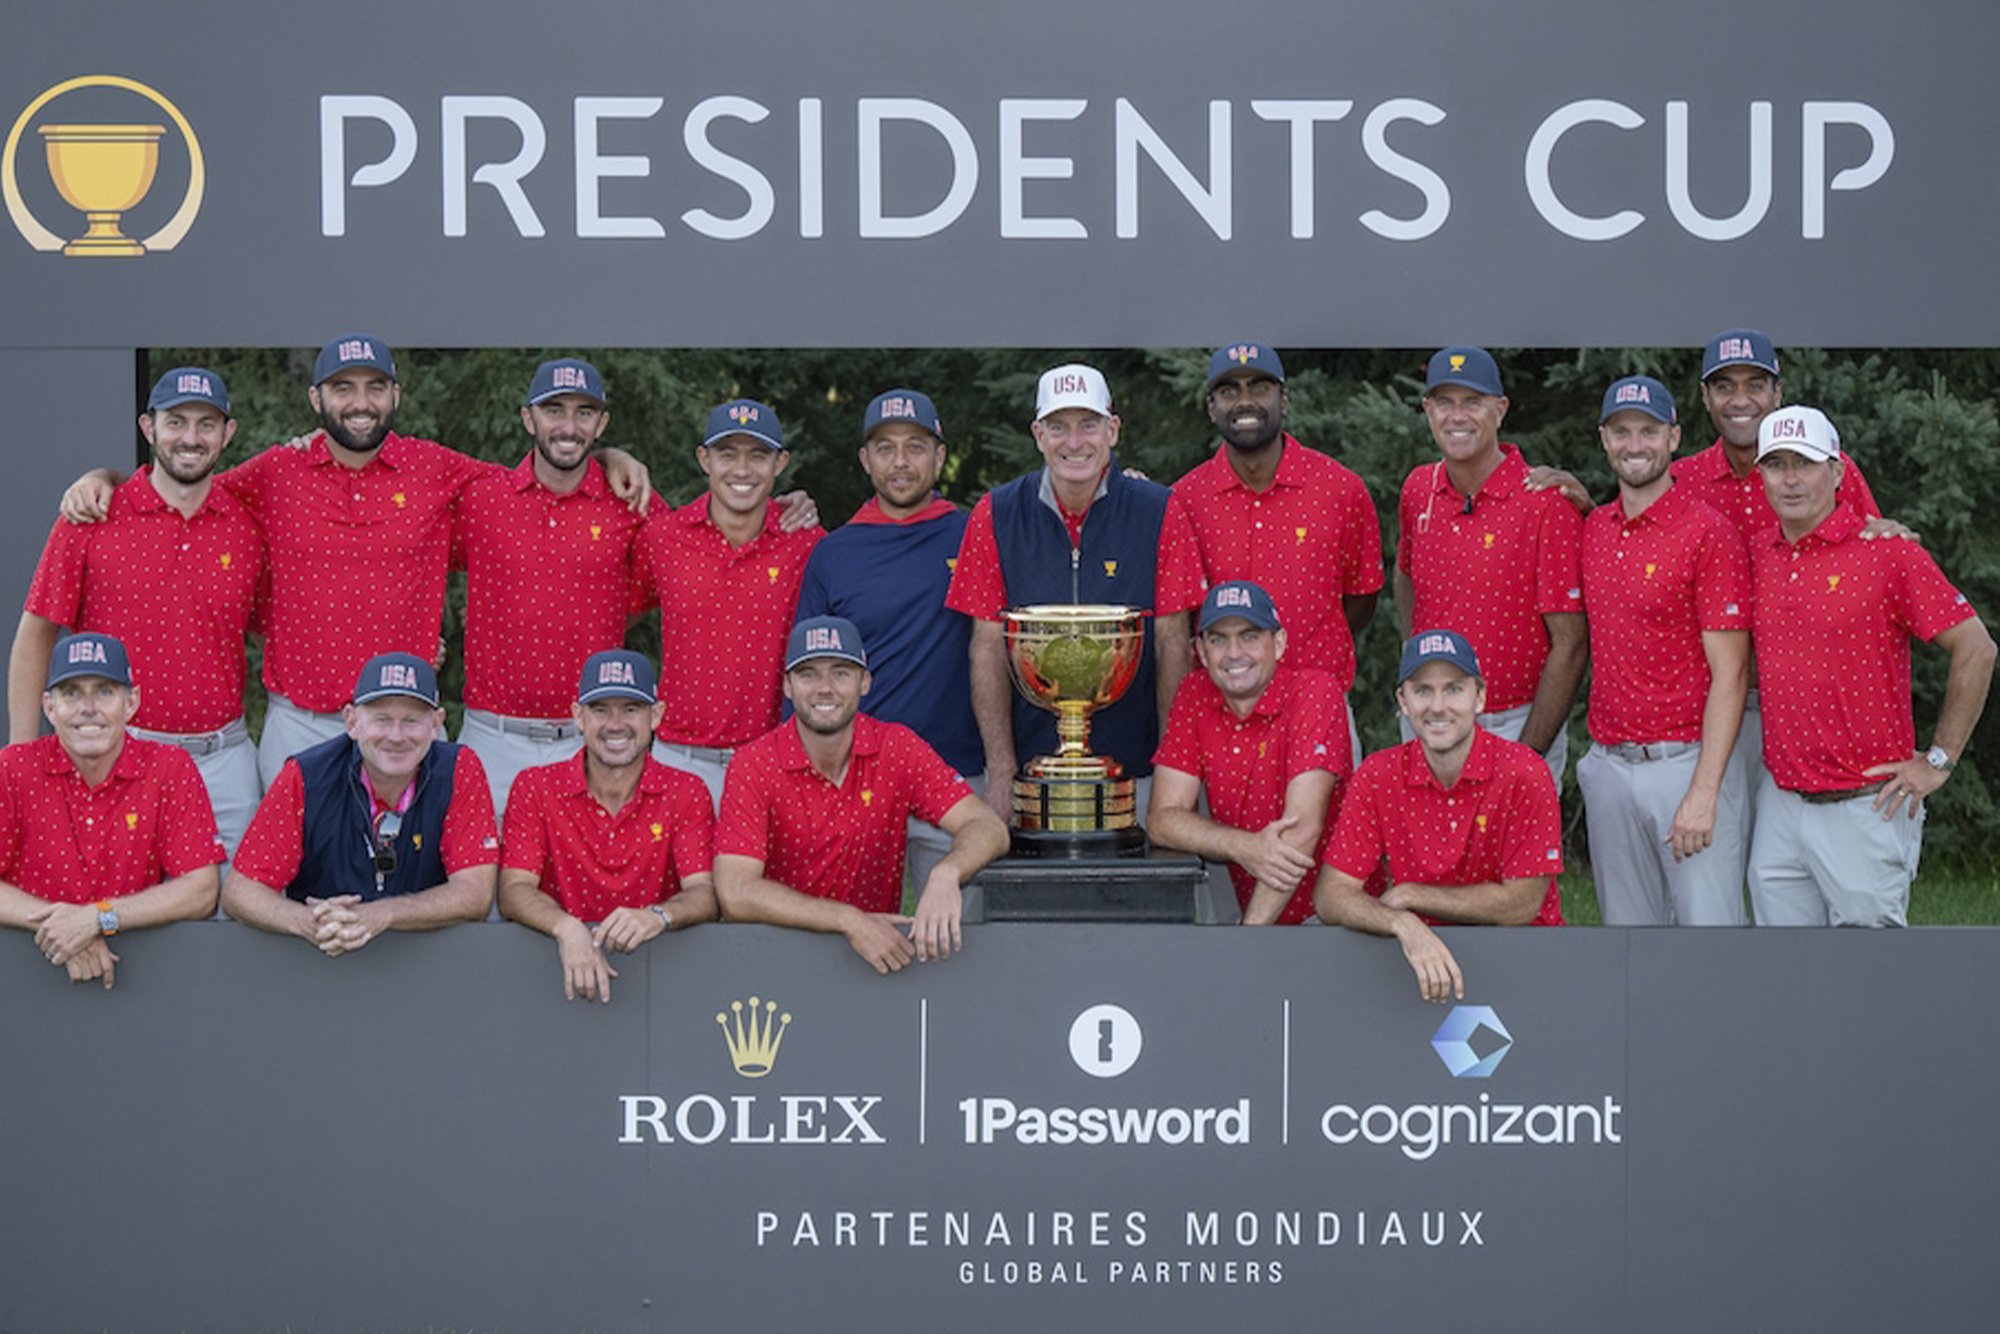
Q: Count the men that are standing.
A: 11